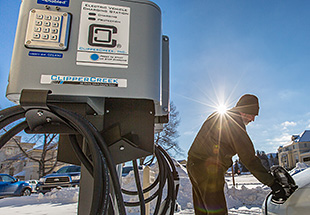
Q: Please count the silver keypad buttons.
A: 12